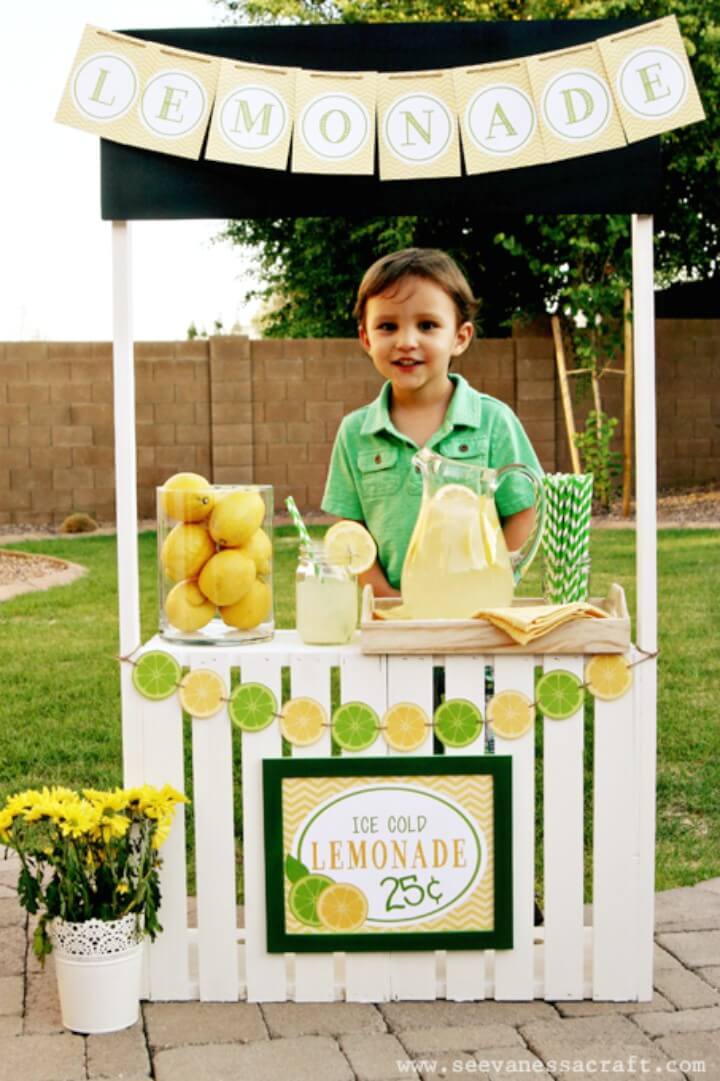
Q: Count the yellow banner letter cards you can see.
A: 8